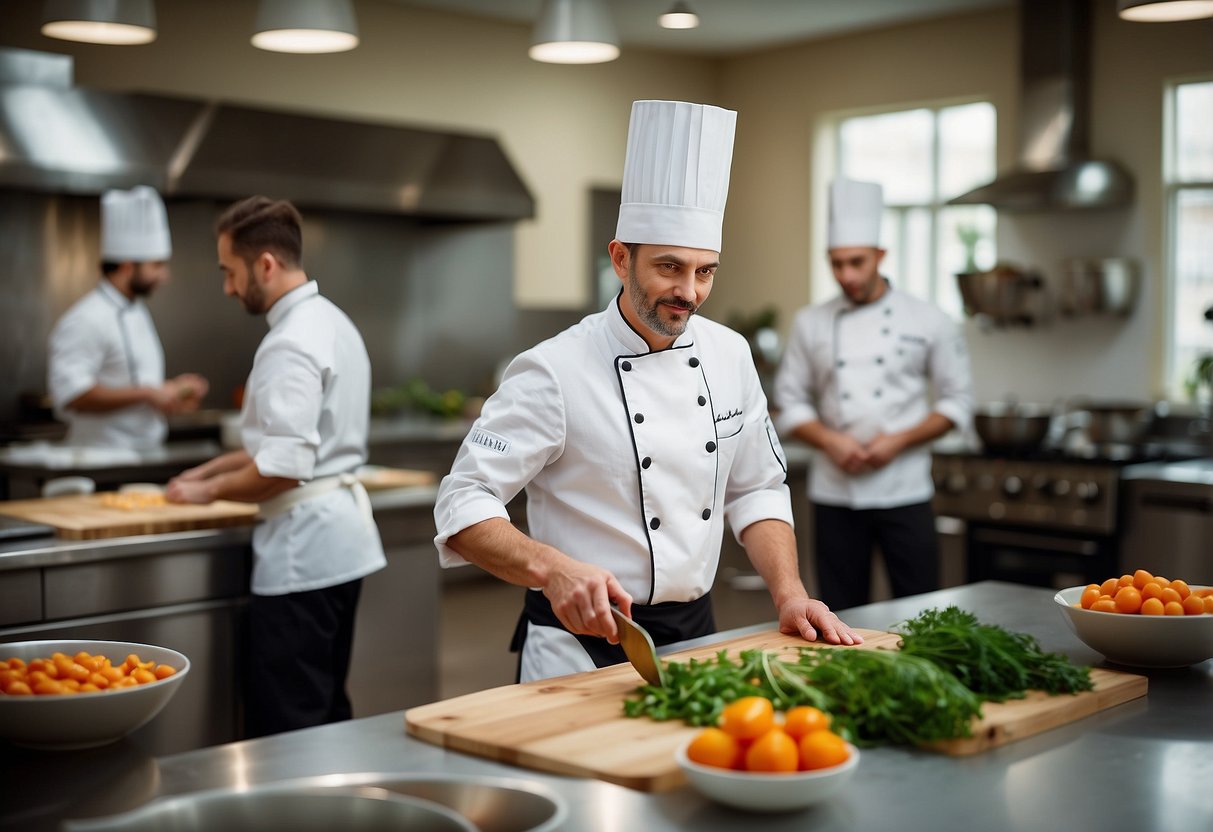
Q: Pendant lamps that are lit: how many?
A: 5